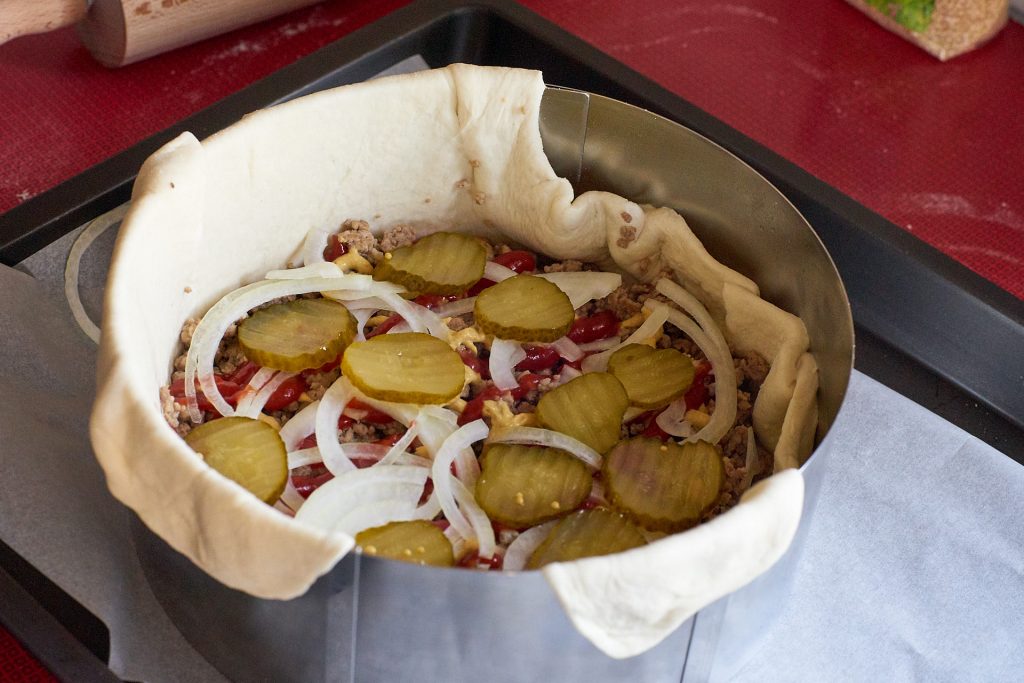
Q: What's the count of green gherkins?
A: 11